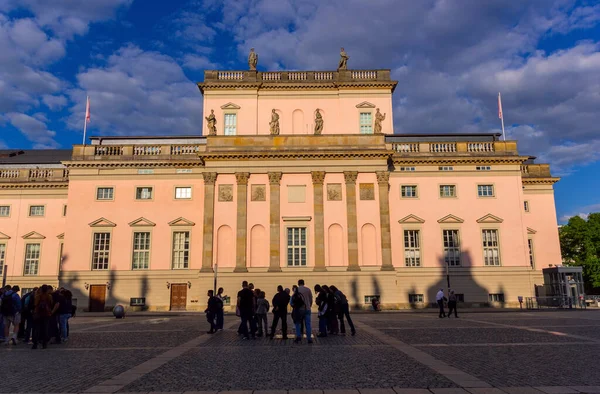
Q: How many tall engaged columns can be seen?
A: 6